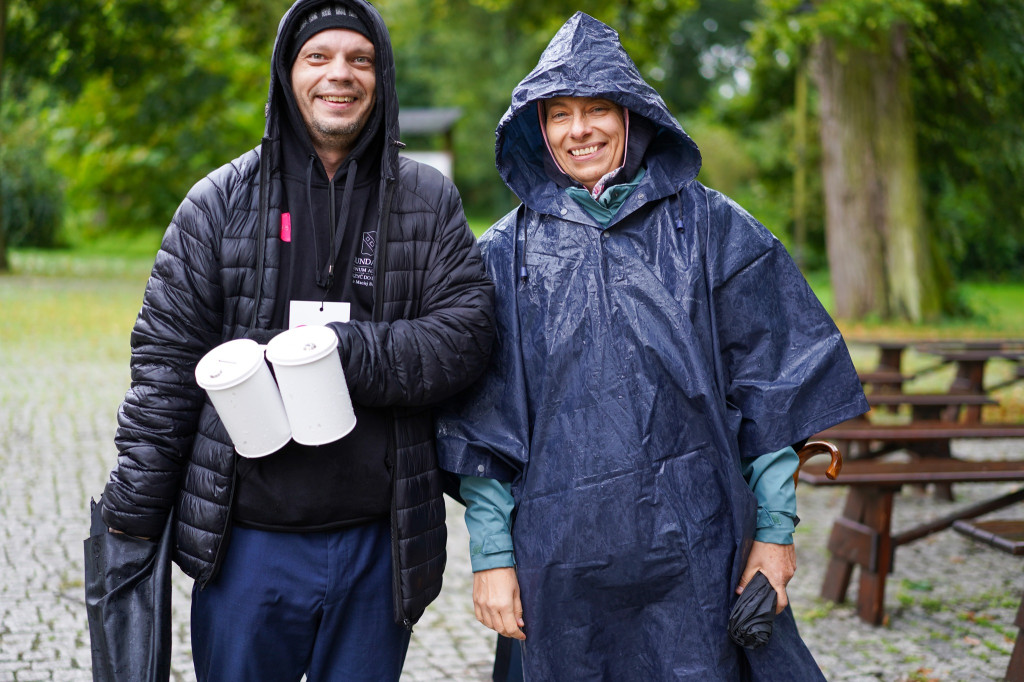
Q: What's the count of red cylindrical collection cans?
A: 0